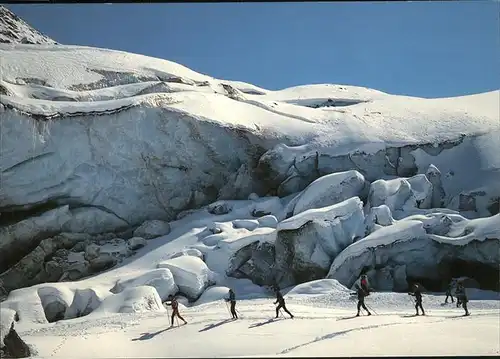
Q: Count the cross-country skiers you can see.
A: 7